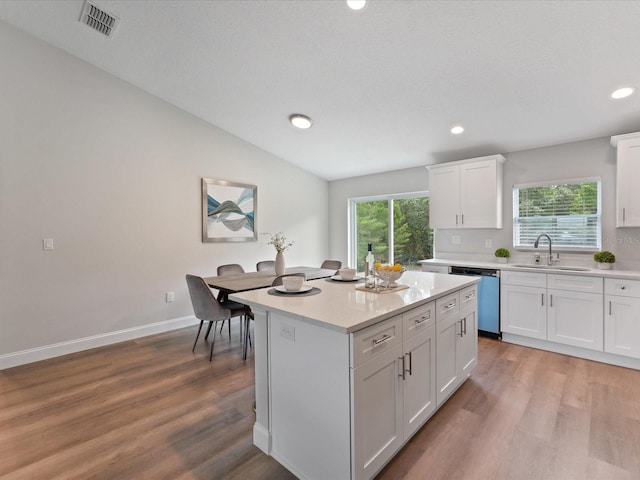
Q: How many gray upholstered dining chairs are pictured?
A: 5